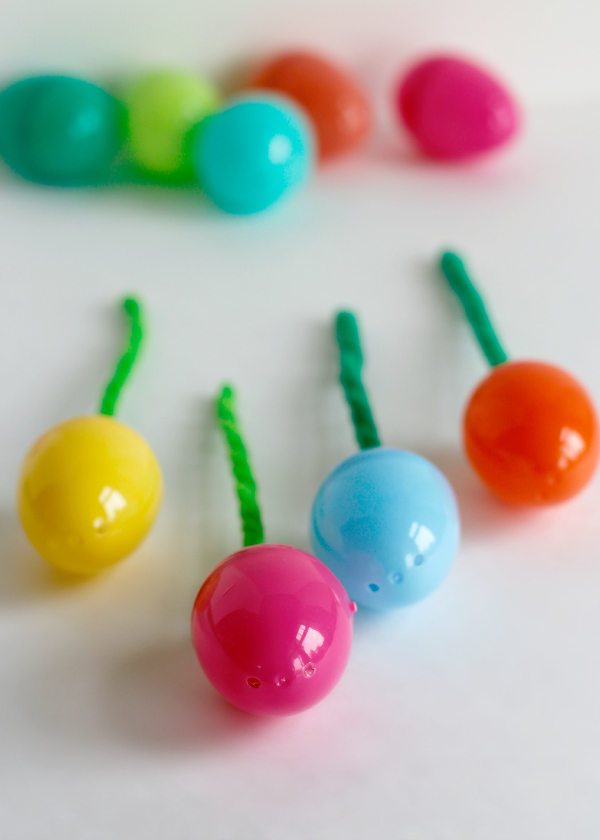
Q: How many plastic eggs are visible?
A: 9